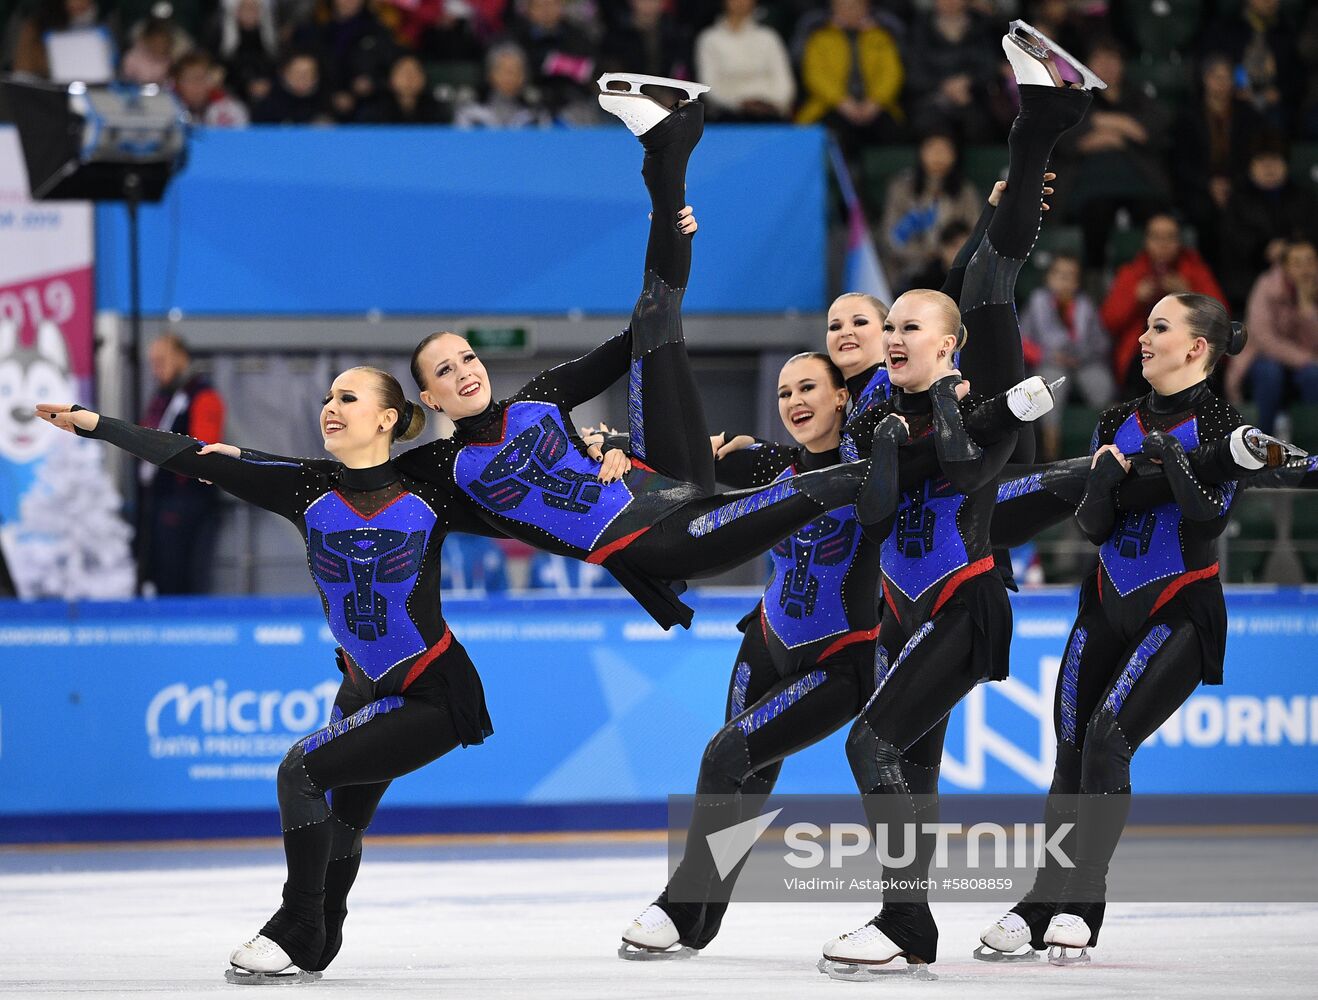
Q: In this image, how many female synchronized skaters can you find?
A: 6